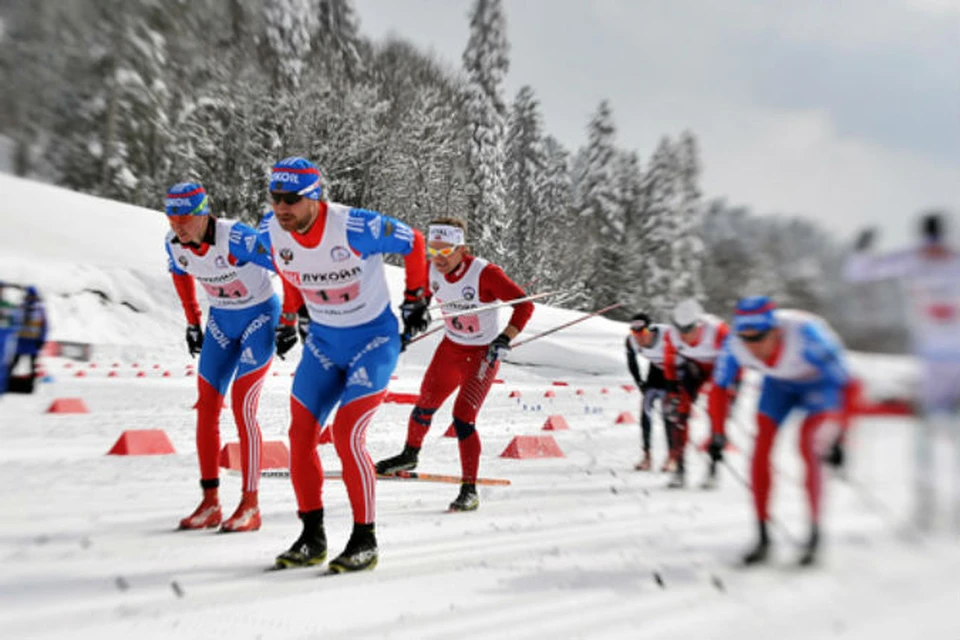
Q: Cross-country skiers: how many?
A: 7